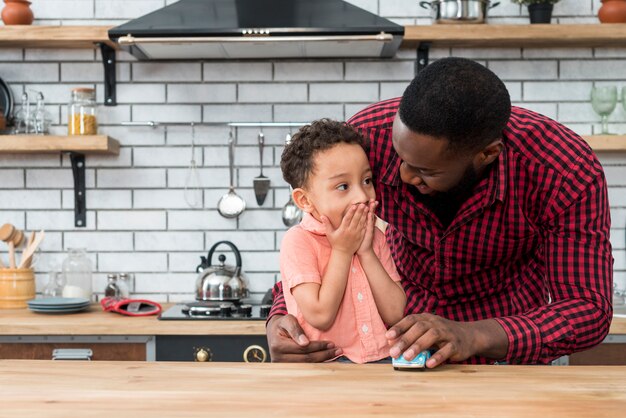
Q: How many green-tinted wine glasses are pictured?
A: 2